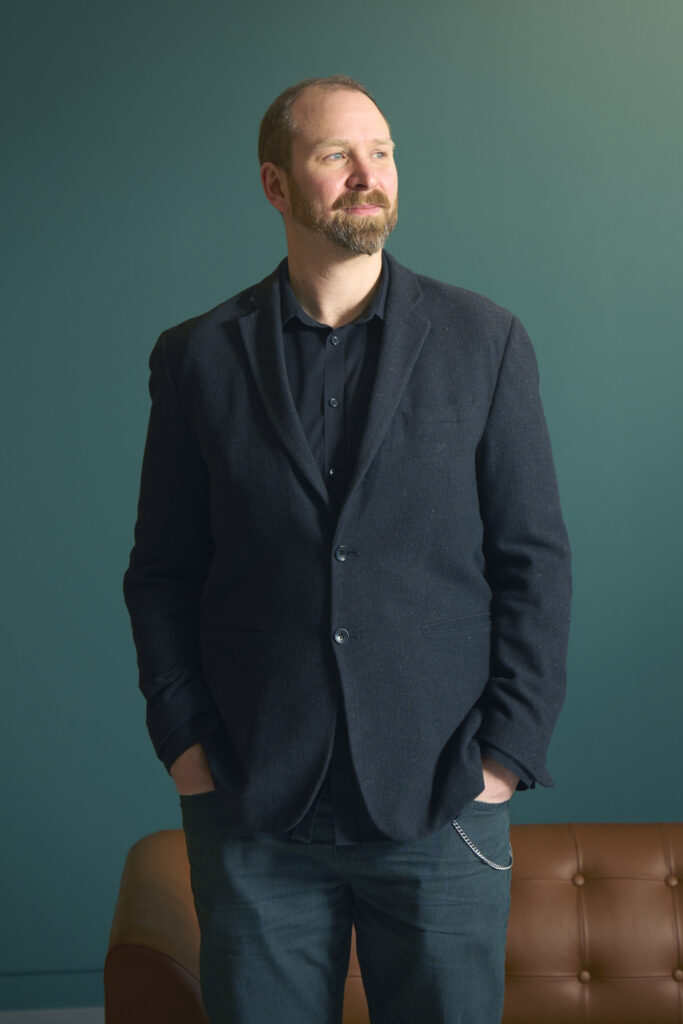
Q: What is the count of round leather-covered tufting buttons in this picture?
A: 4